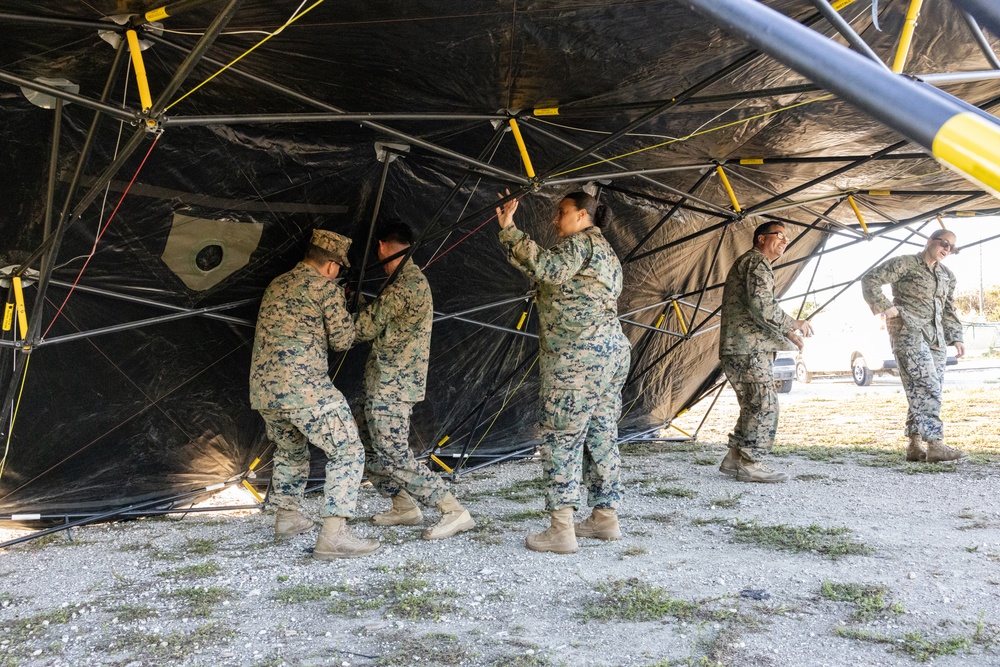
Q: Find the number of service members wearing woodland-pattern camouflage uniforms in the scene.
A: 5